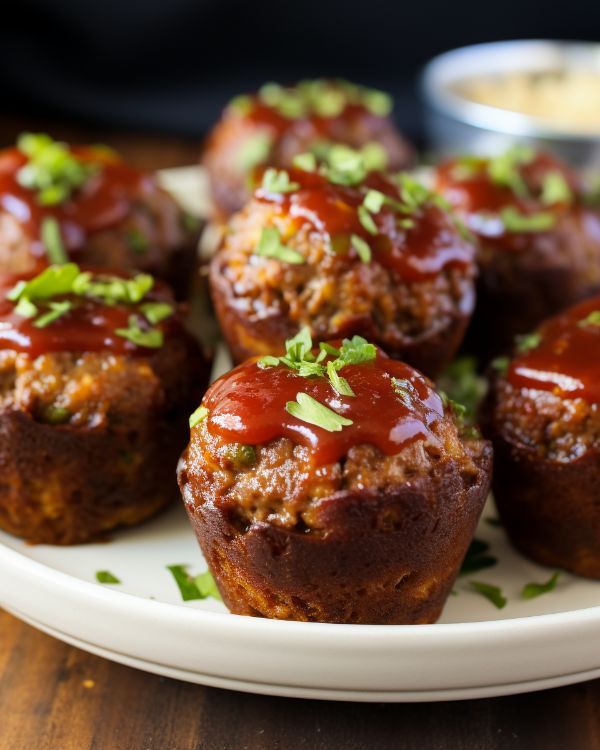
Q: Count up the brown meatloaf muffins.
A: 7